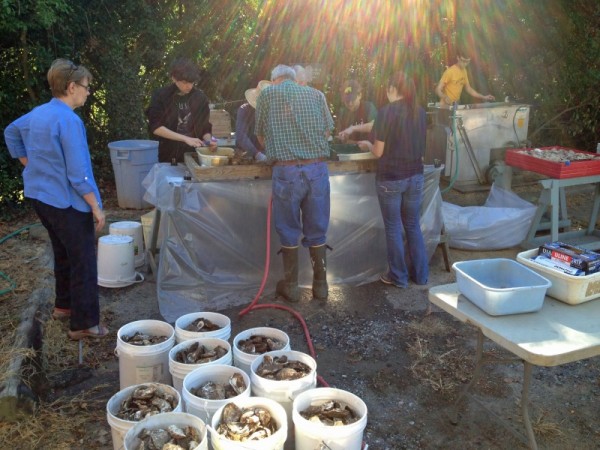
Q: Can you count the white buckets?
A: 12